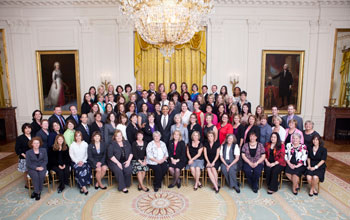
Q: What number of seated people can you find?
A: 15